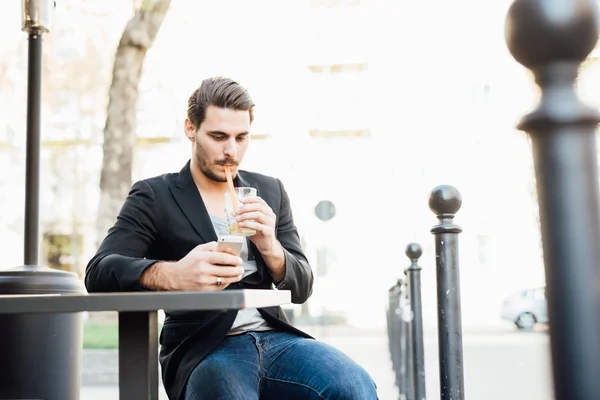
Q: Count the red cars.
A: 0